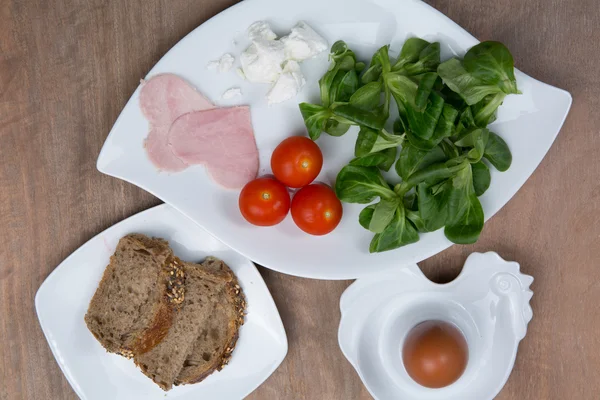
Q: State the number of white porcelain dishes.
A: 3